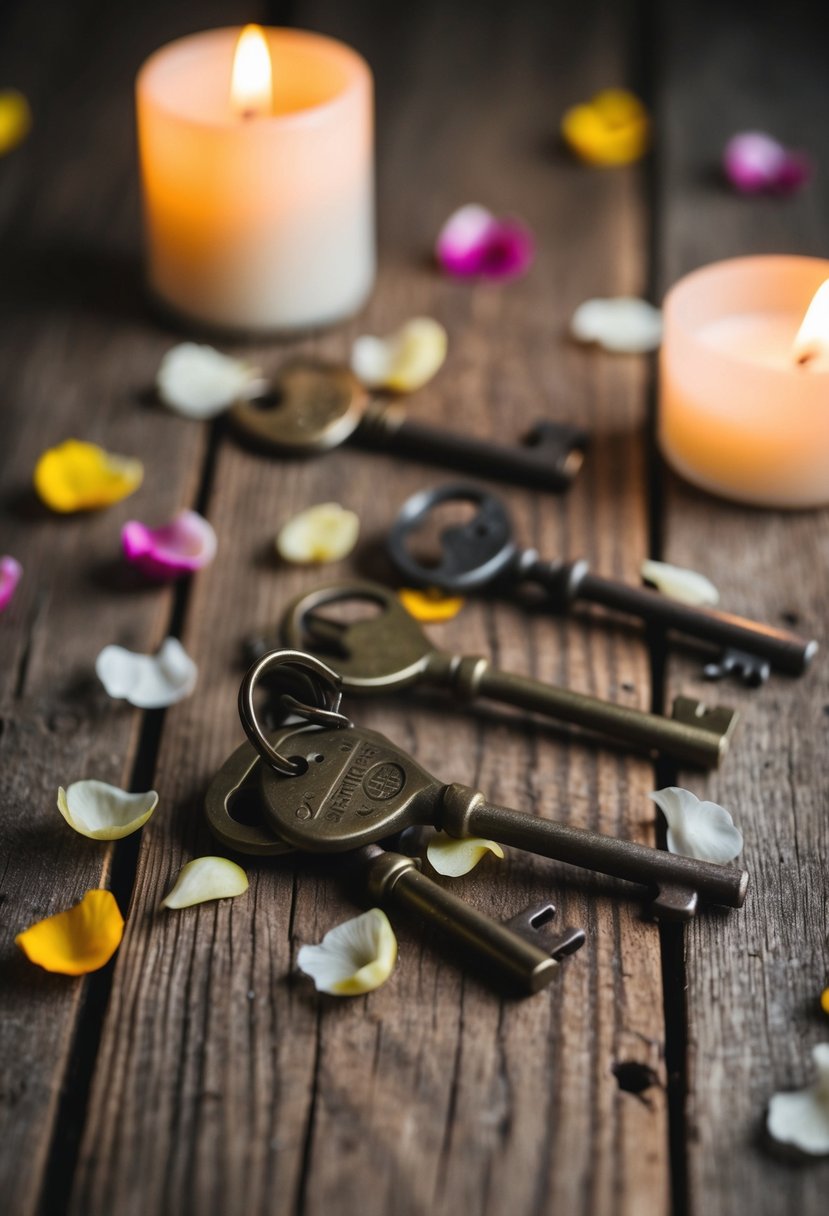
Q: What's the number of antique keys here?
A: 5